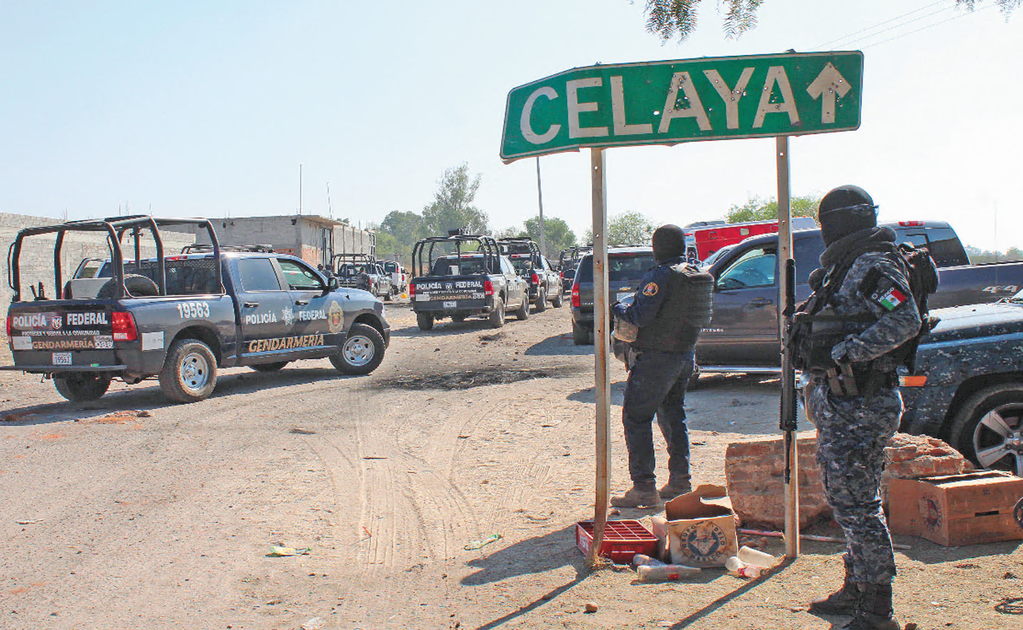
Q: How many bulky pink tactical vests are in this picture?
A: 0